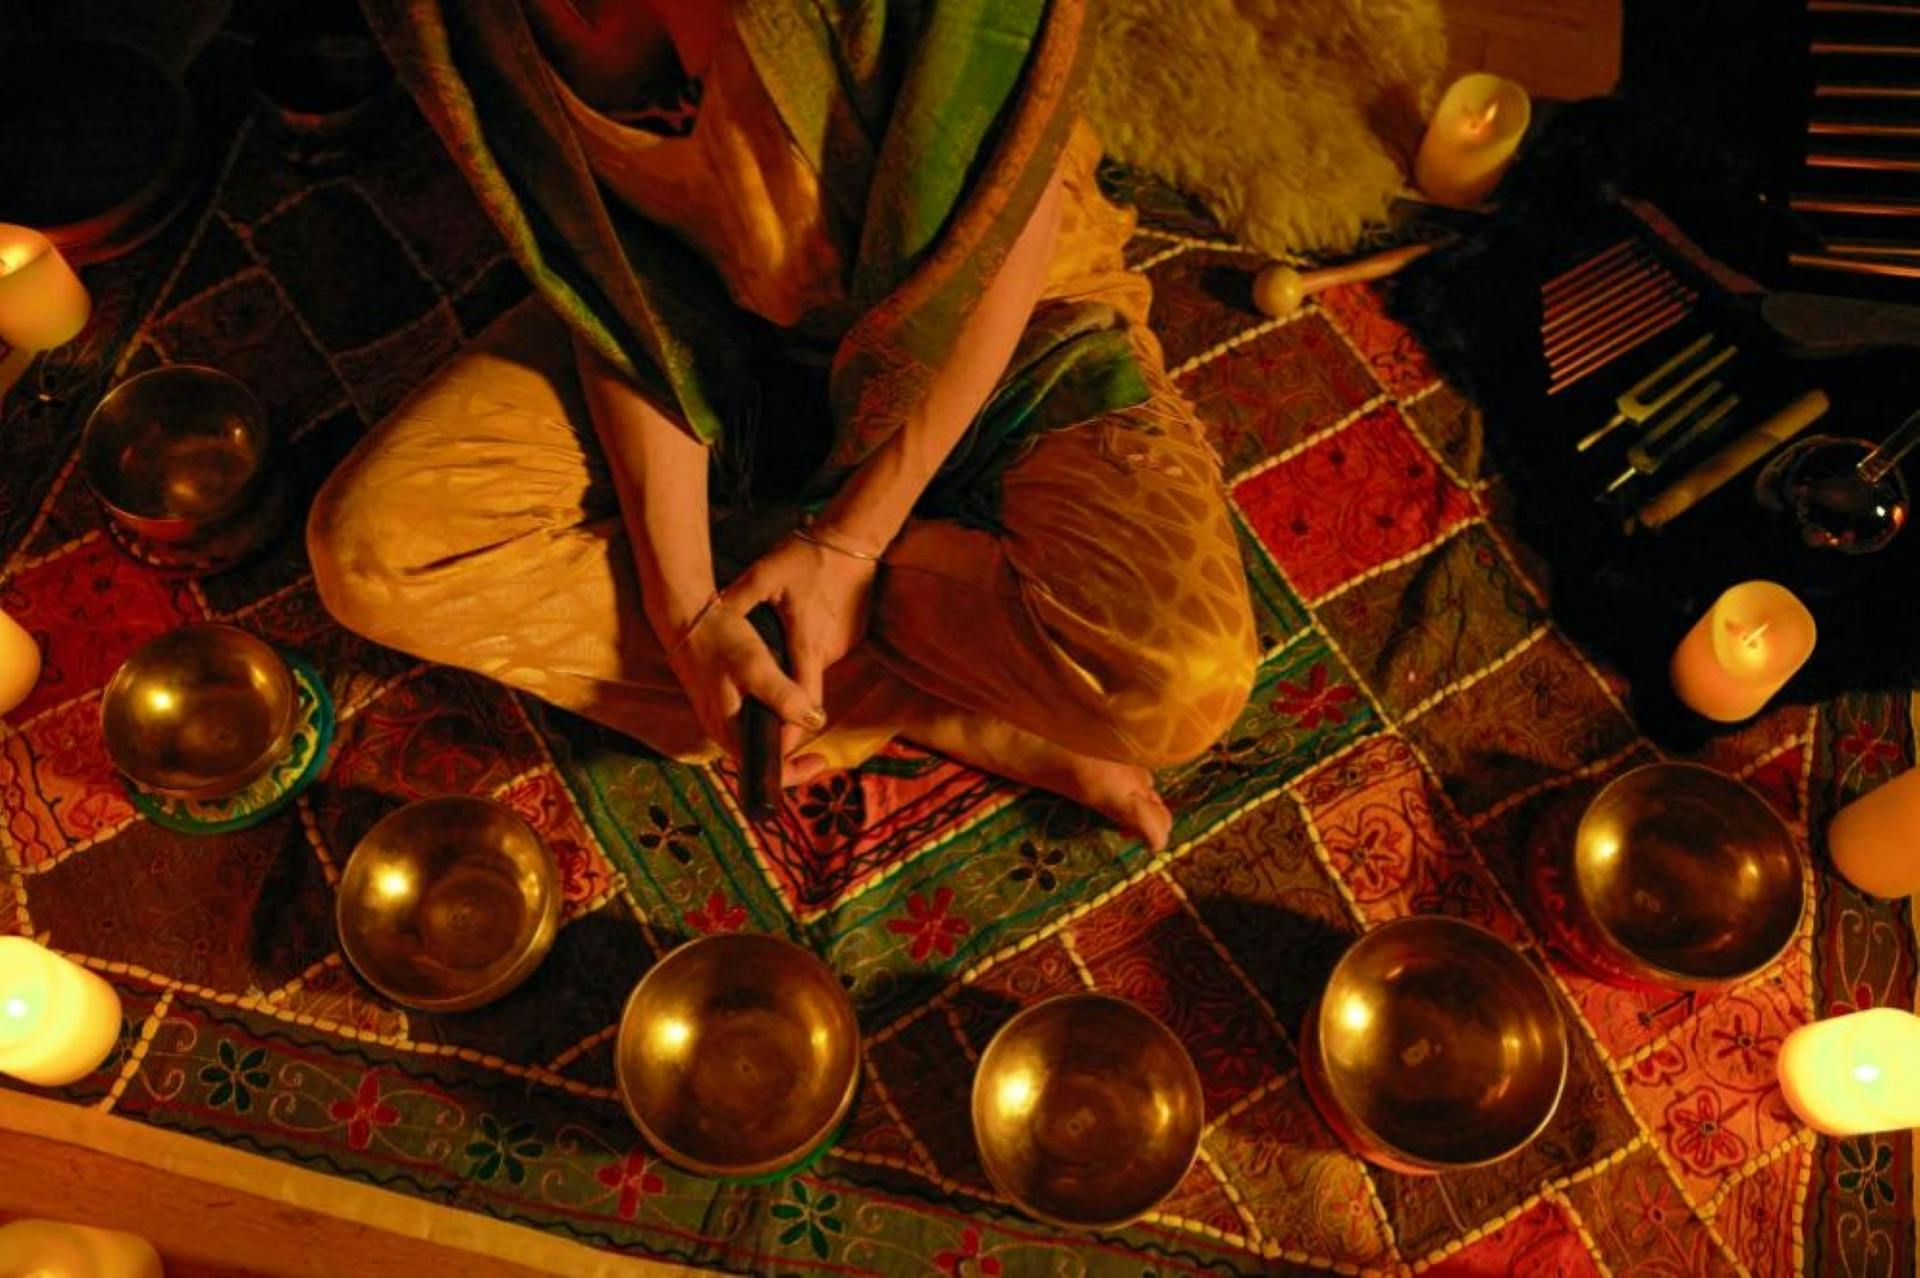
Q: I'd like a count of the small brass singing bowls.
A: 7